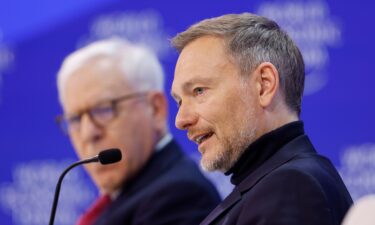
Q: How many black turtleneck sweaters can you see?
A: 1